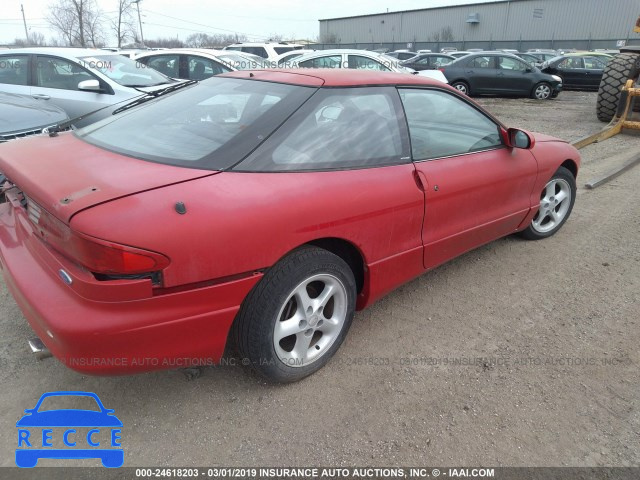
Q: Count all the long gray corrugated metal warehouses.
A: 1